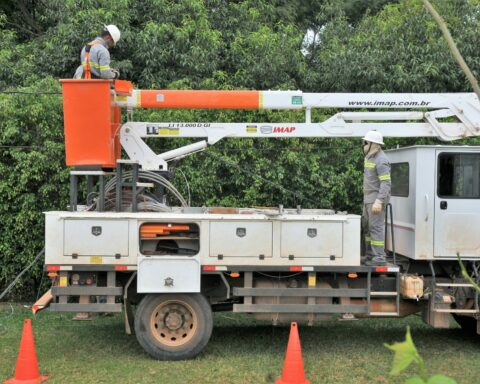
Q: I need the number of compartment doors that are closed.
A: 3